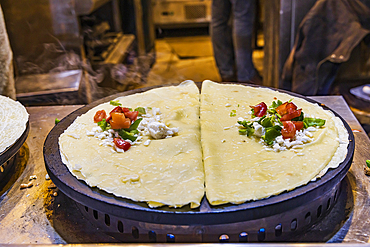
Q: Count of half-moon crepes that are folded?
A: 2